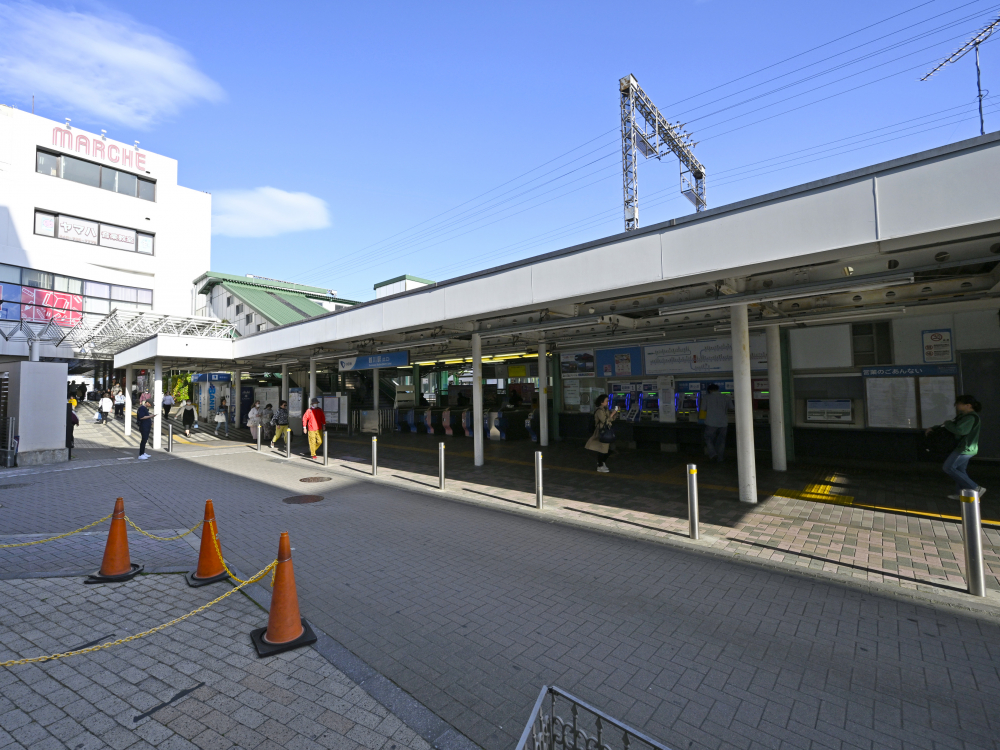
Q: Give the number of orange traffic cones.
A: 3